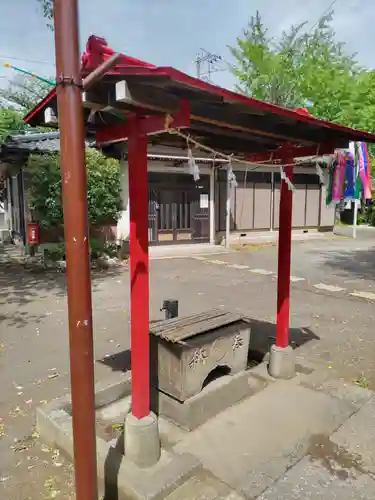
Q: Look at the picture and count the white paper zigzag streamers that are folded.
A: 4